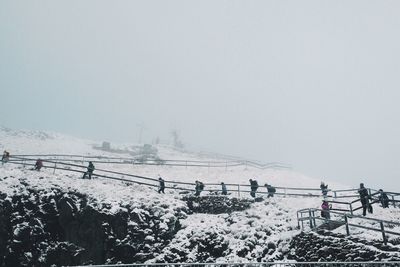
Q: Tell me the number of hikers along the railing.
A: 12